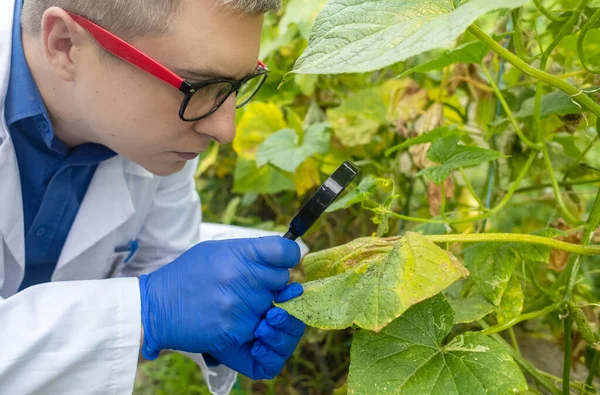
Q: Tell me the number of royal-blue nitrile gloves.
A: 2